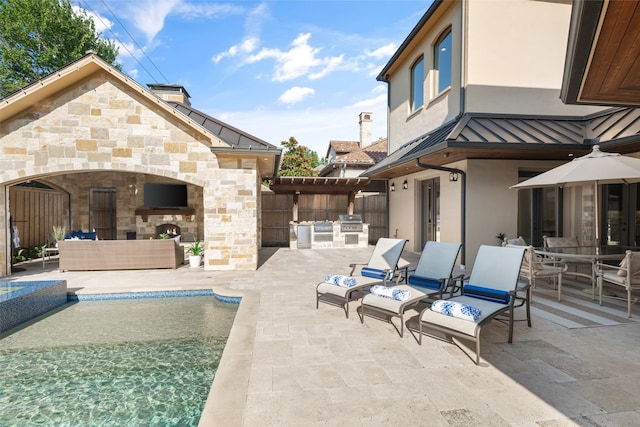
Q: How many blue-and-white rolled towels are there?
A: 3